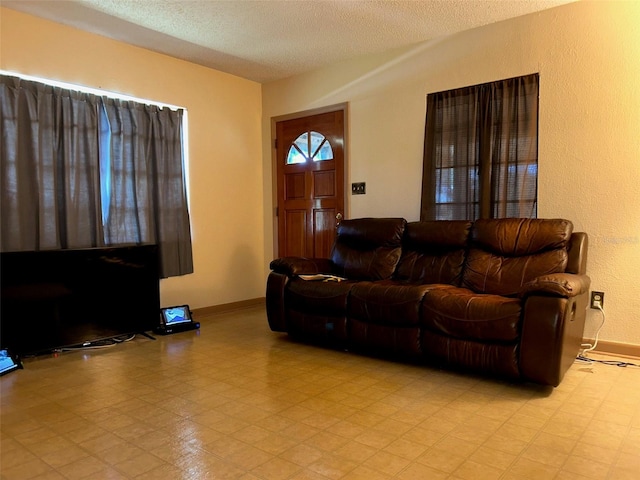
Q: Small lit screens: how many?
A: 2